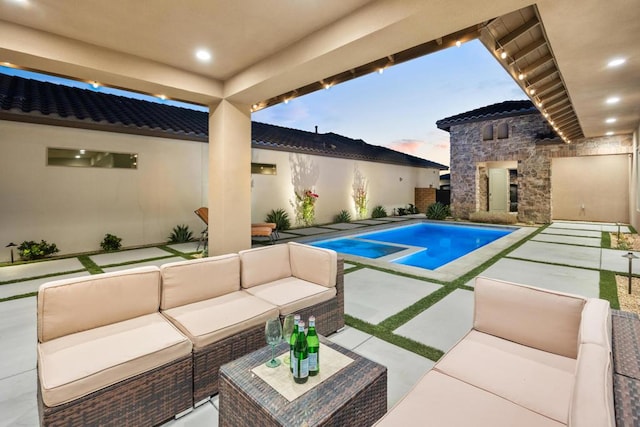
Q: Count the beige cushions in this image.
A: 12